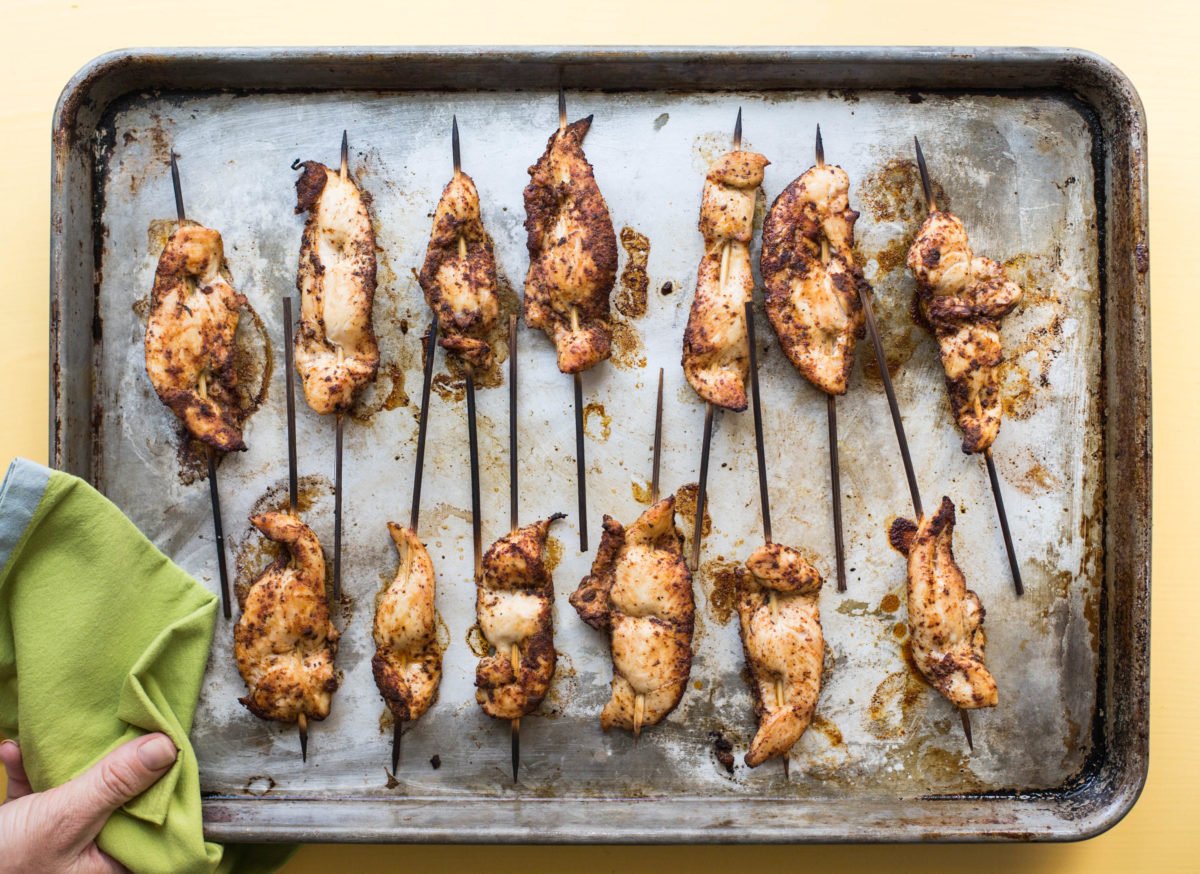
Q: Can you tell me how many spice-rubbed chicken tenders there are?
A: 13